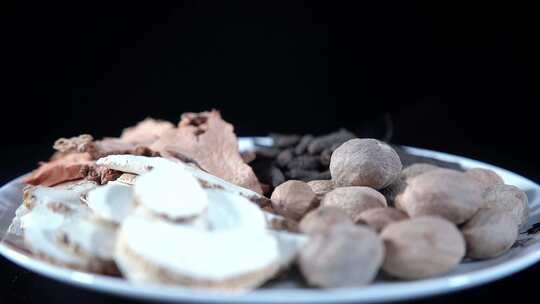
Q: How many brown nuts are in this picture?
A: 13